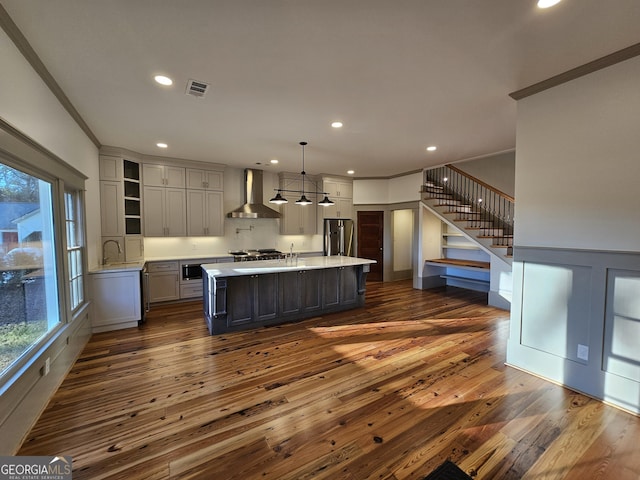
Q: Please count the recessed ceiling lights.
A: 7